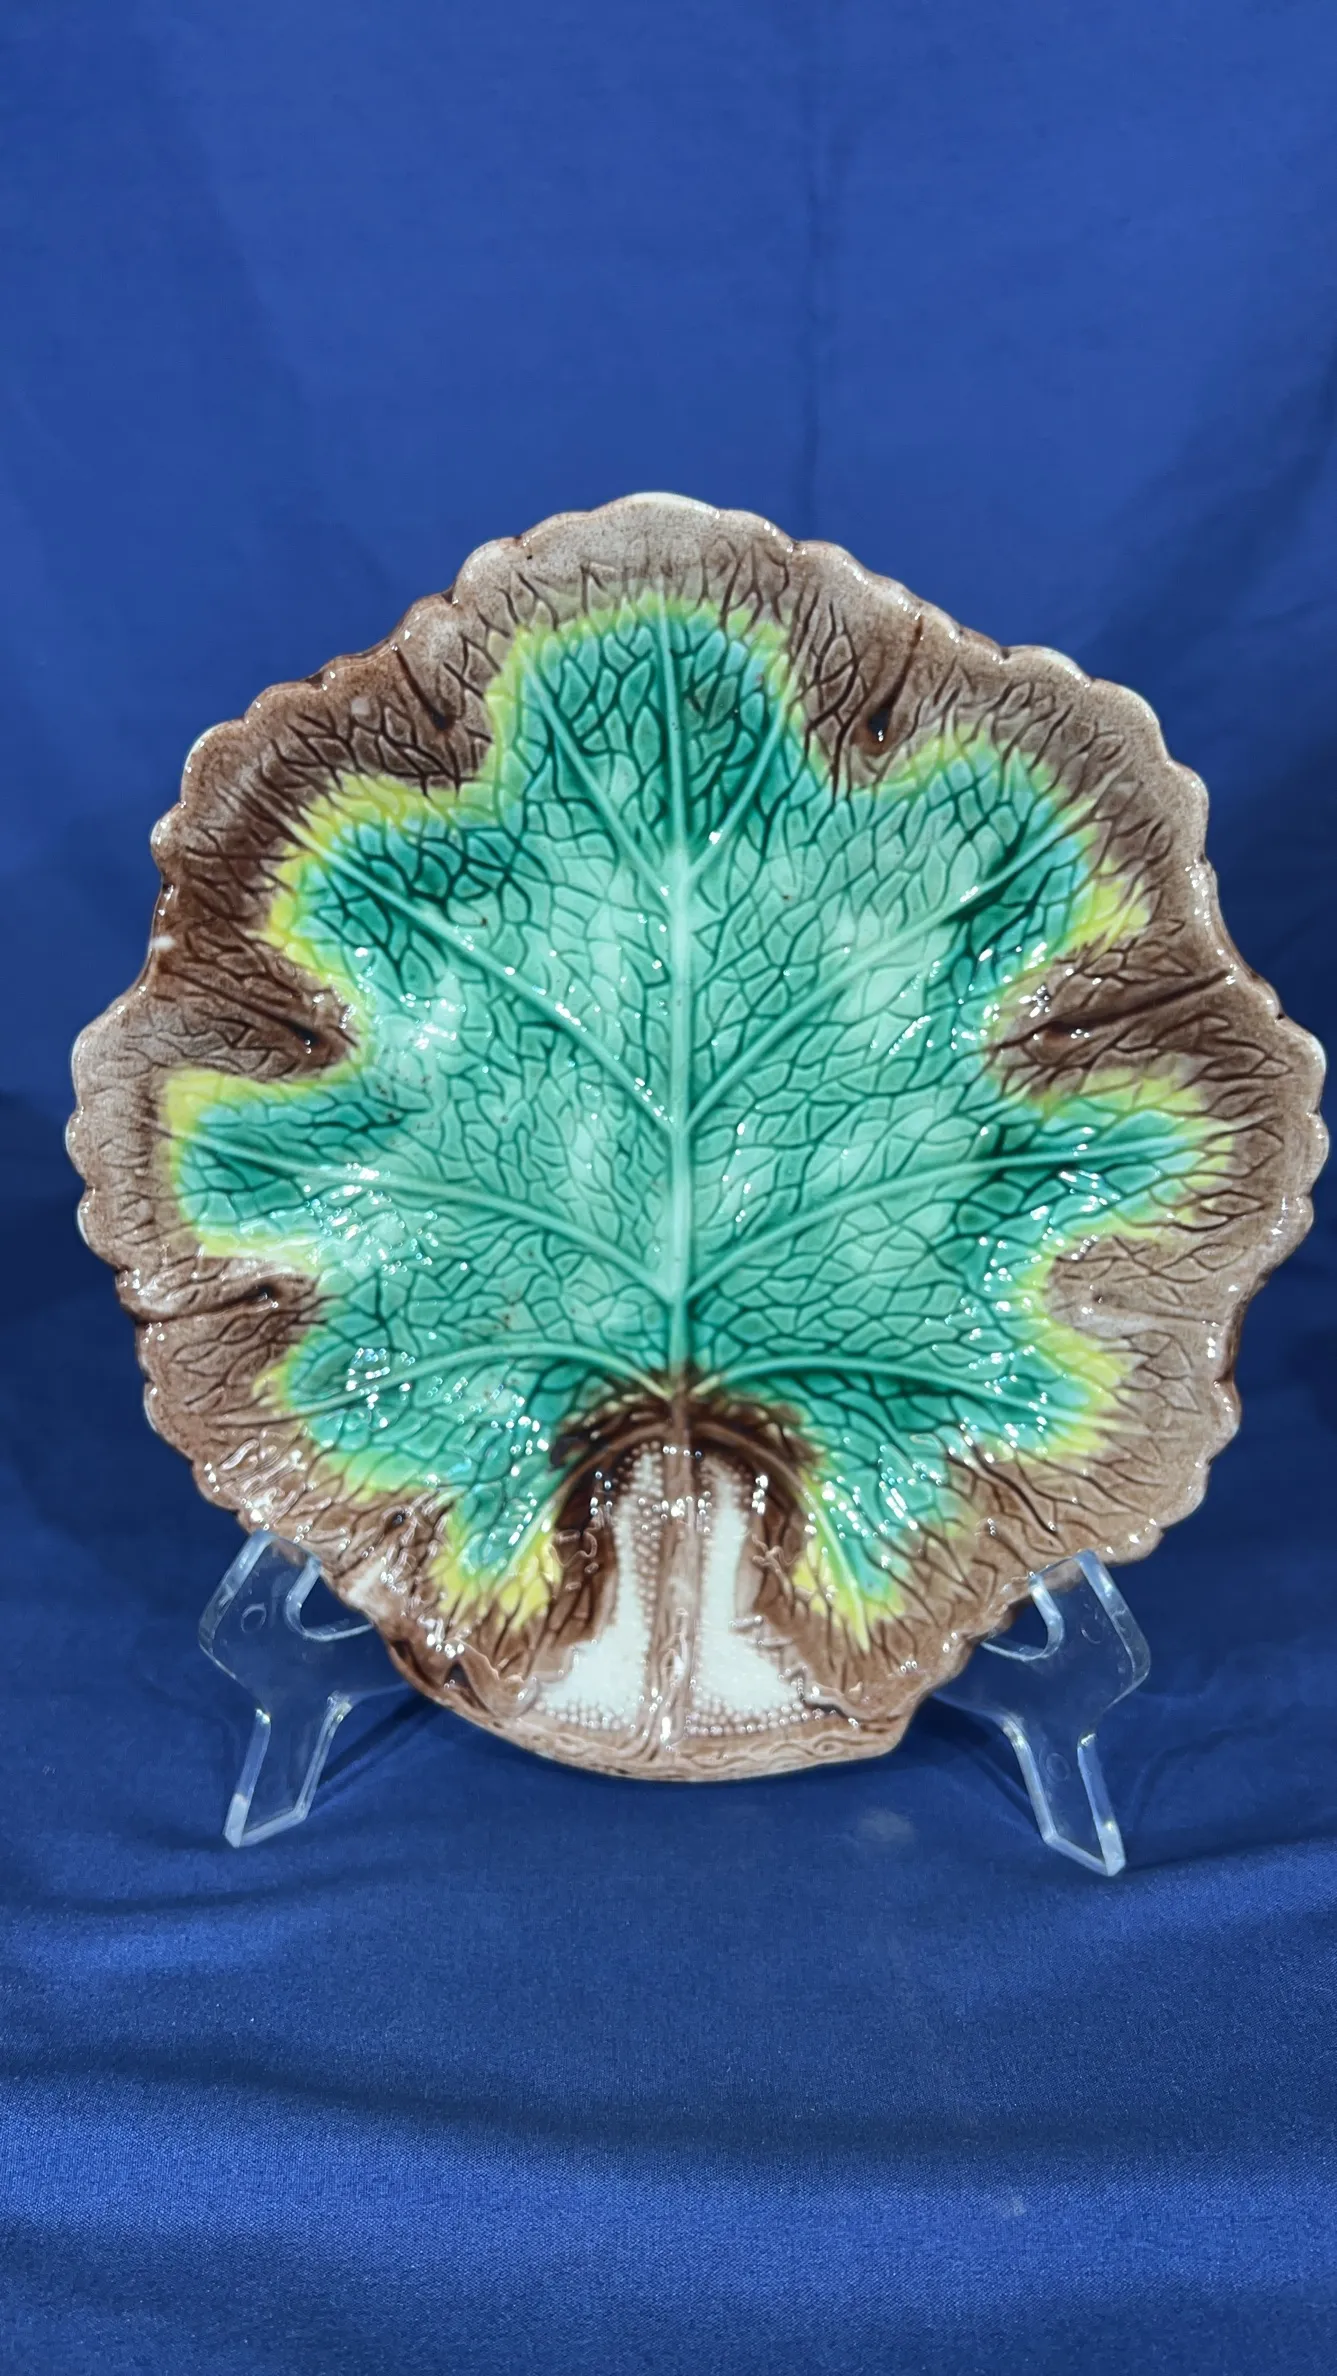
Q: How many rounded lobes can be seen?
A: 9